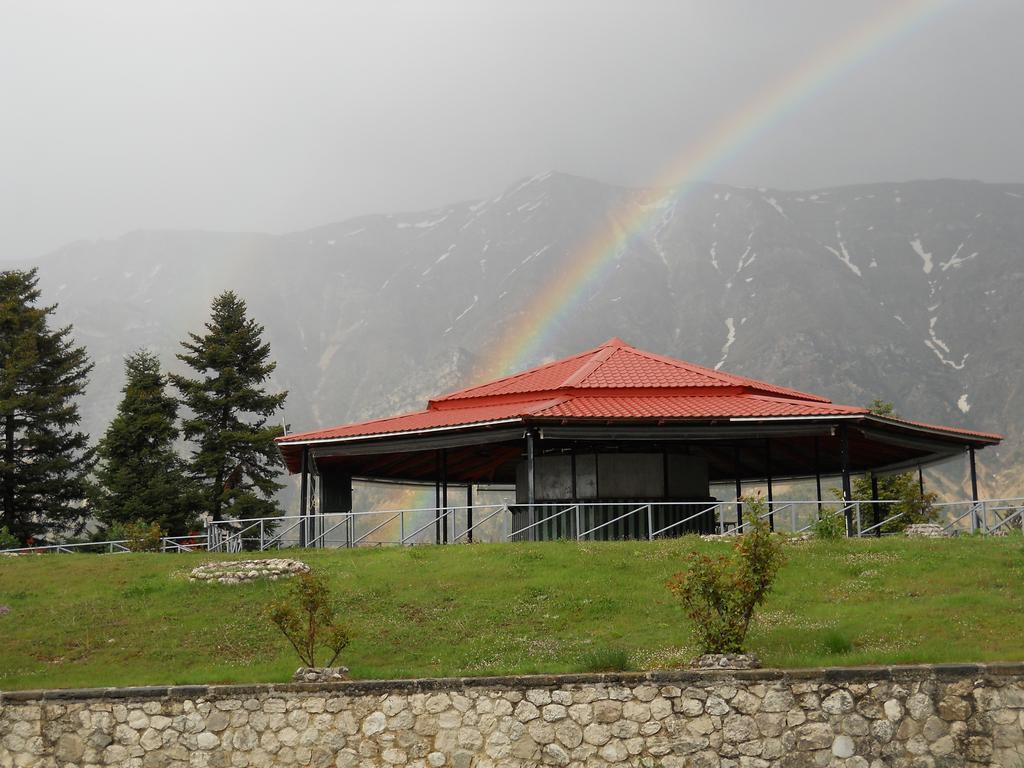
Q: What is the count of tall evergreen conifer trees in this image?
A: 3